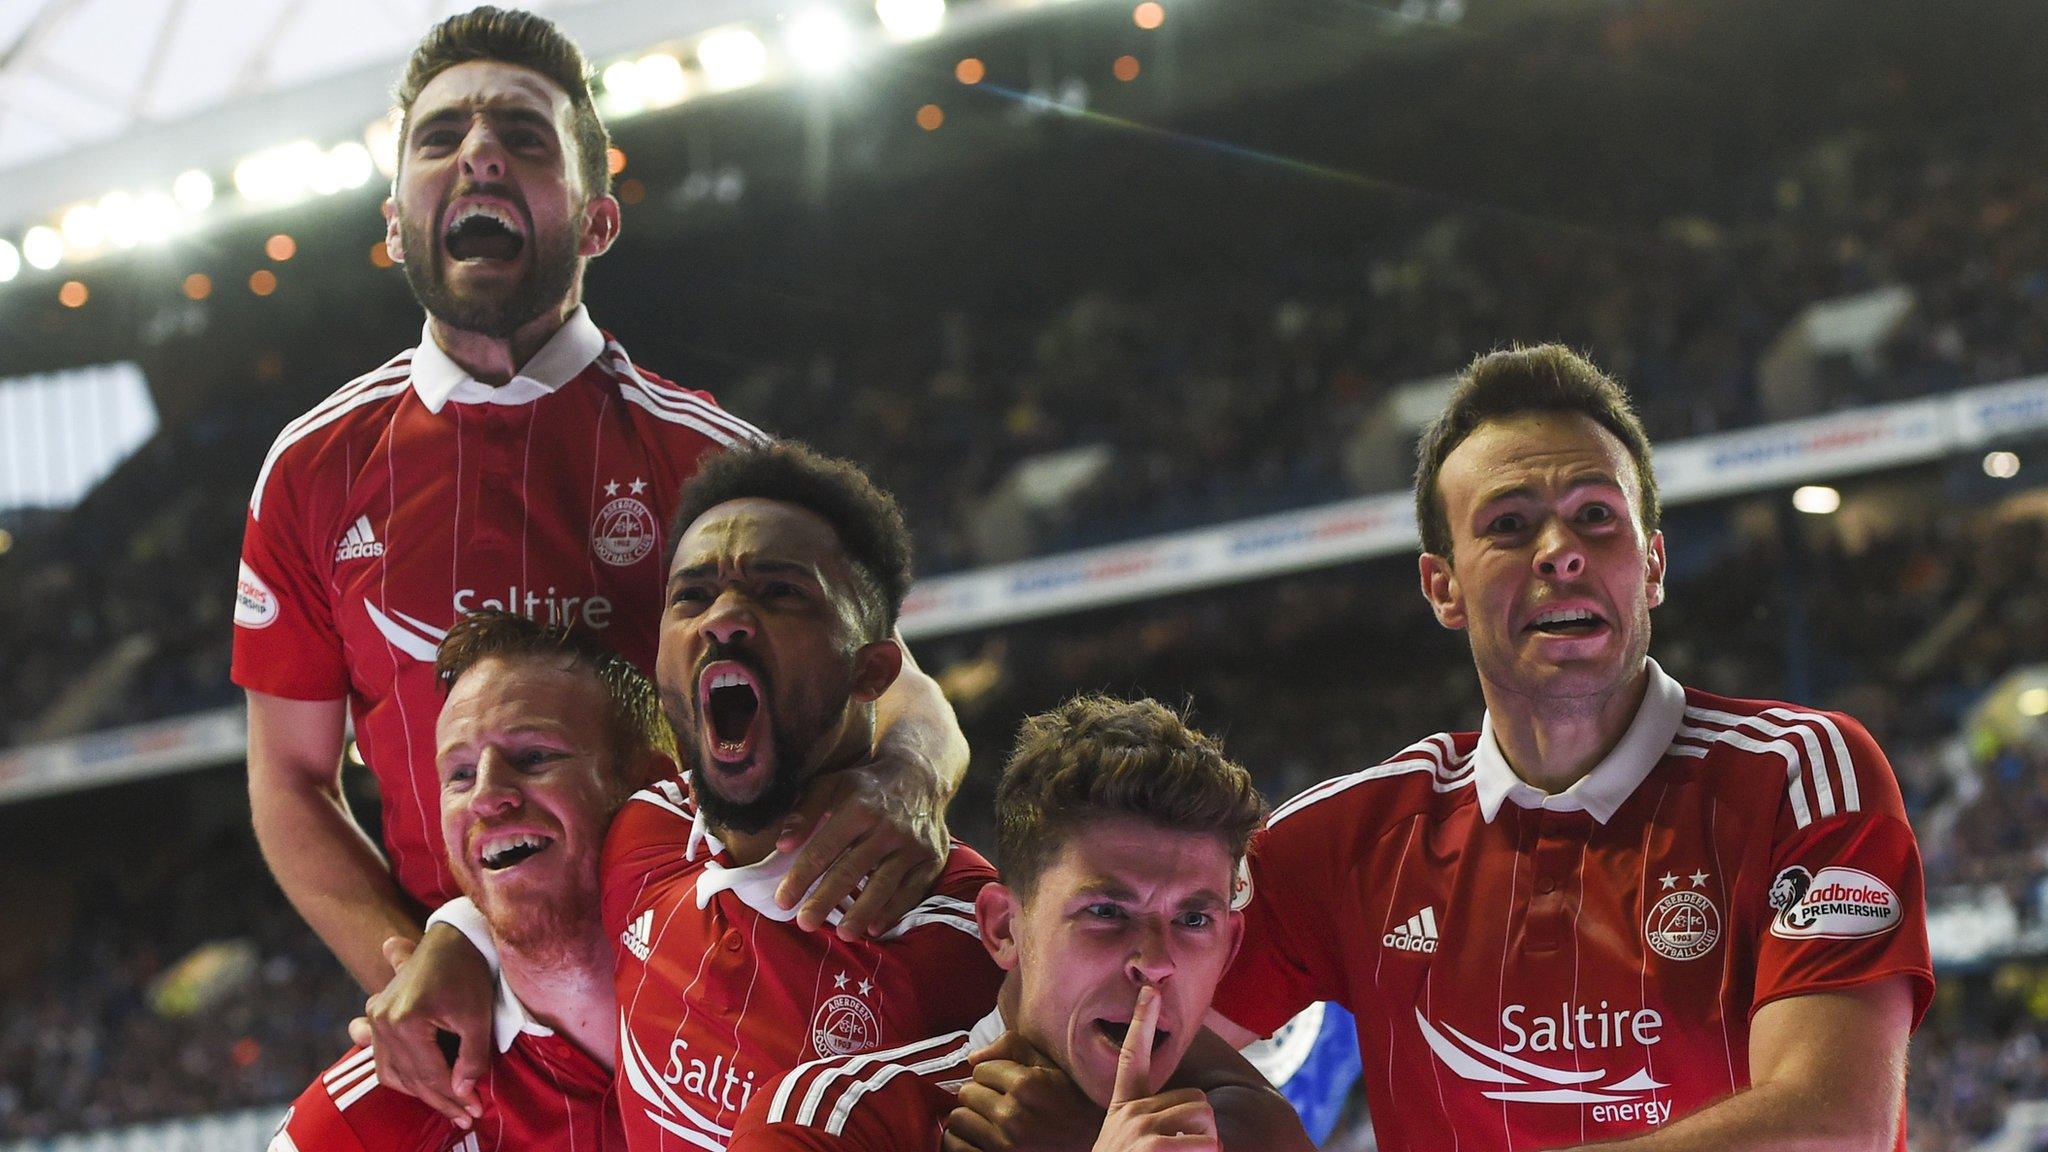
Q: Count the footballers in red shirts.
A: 5